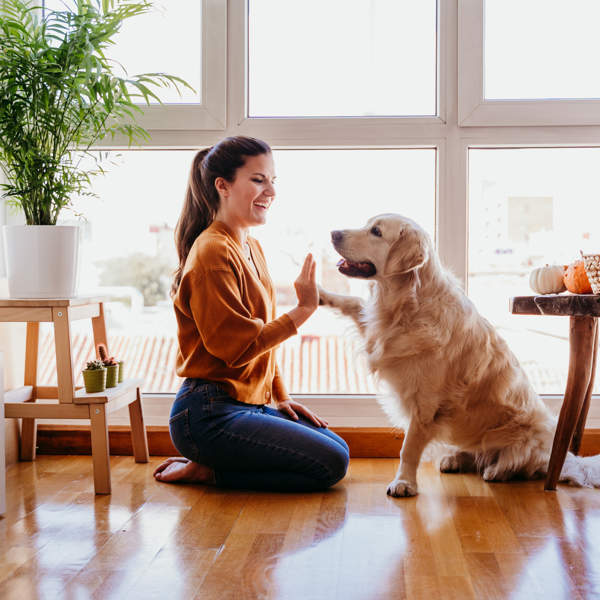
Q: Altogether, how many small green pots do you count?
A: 3